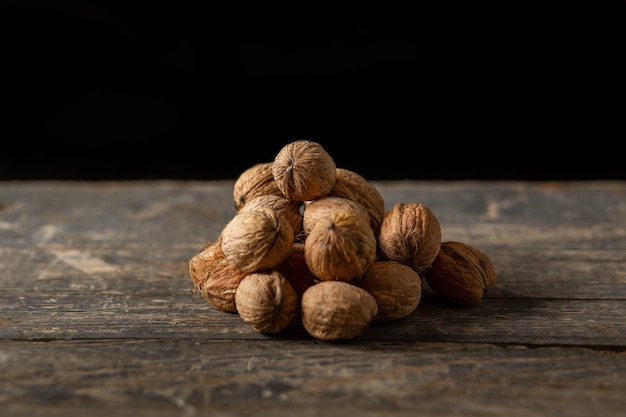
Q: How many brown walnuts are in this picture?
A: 14